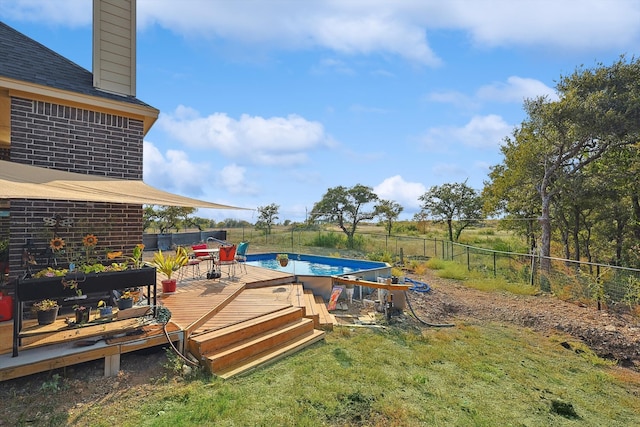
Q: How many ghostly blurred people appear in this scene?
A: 0